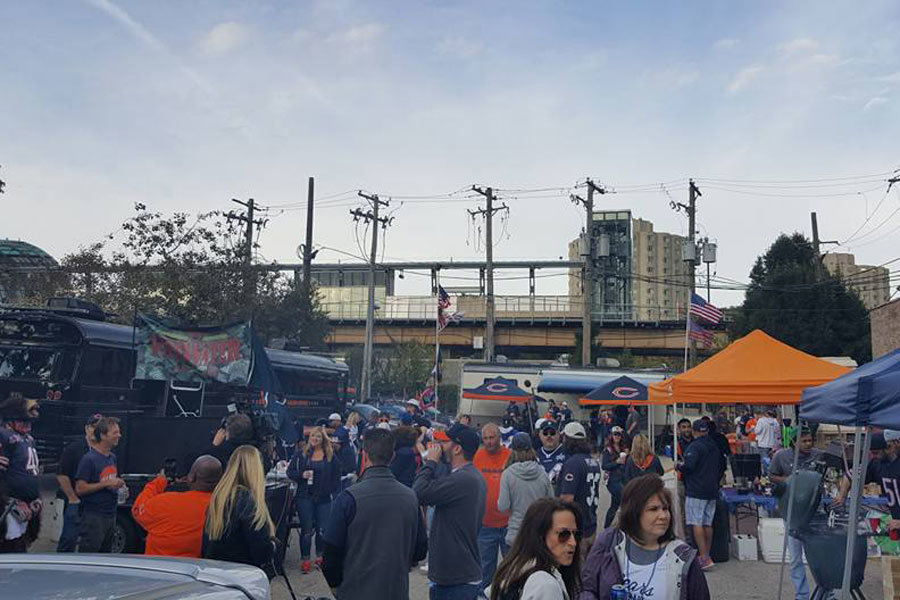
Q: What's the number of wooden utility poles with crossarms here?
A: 5